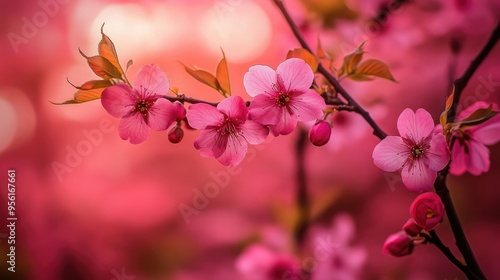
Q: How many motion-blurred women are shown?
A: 0